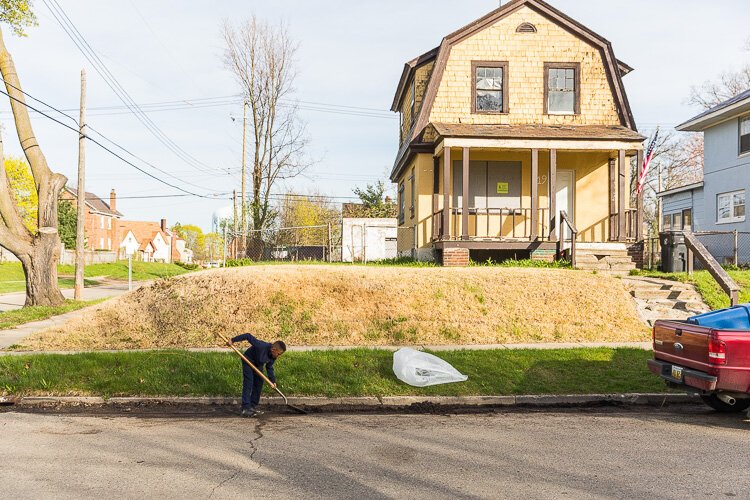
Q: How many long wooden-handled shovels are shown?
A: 1